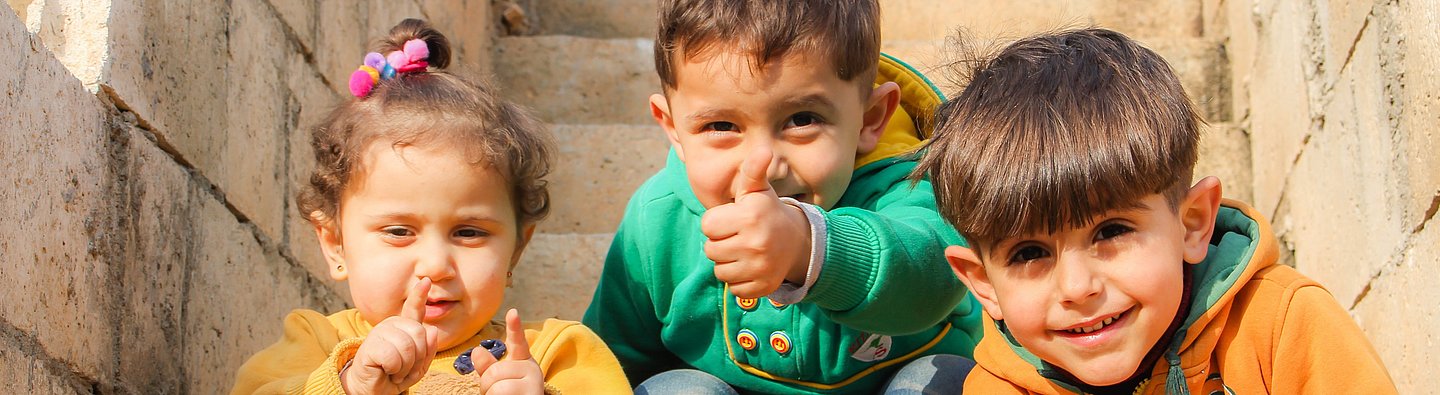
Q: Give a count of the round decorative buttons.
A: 4